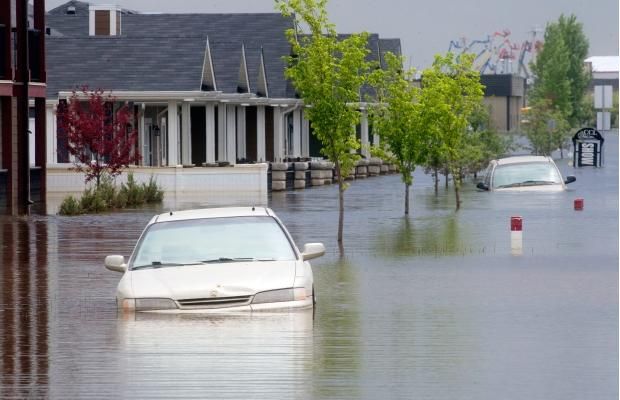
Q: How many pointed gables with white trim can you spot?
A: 3